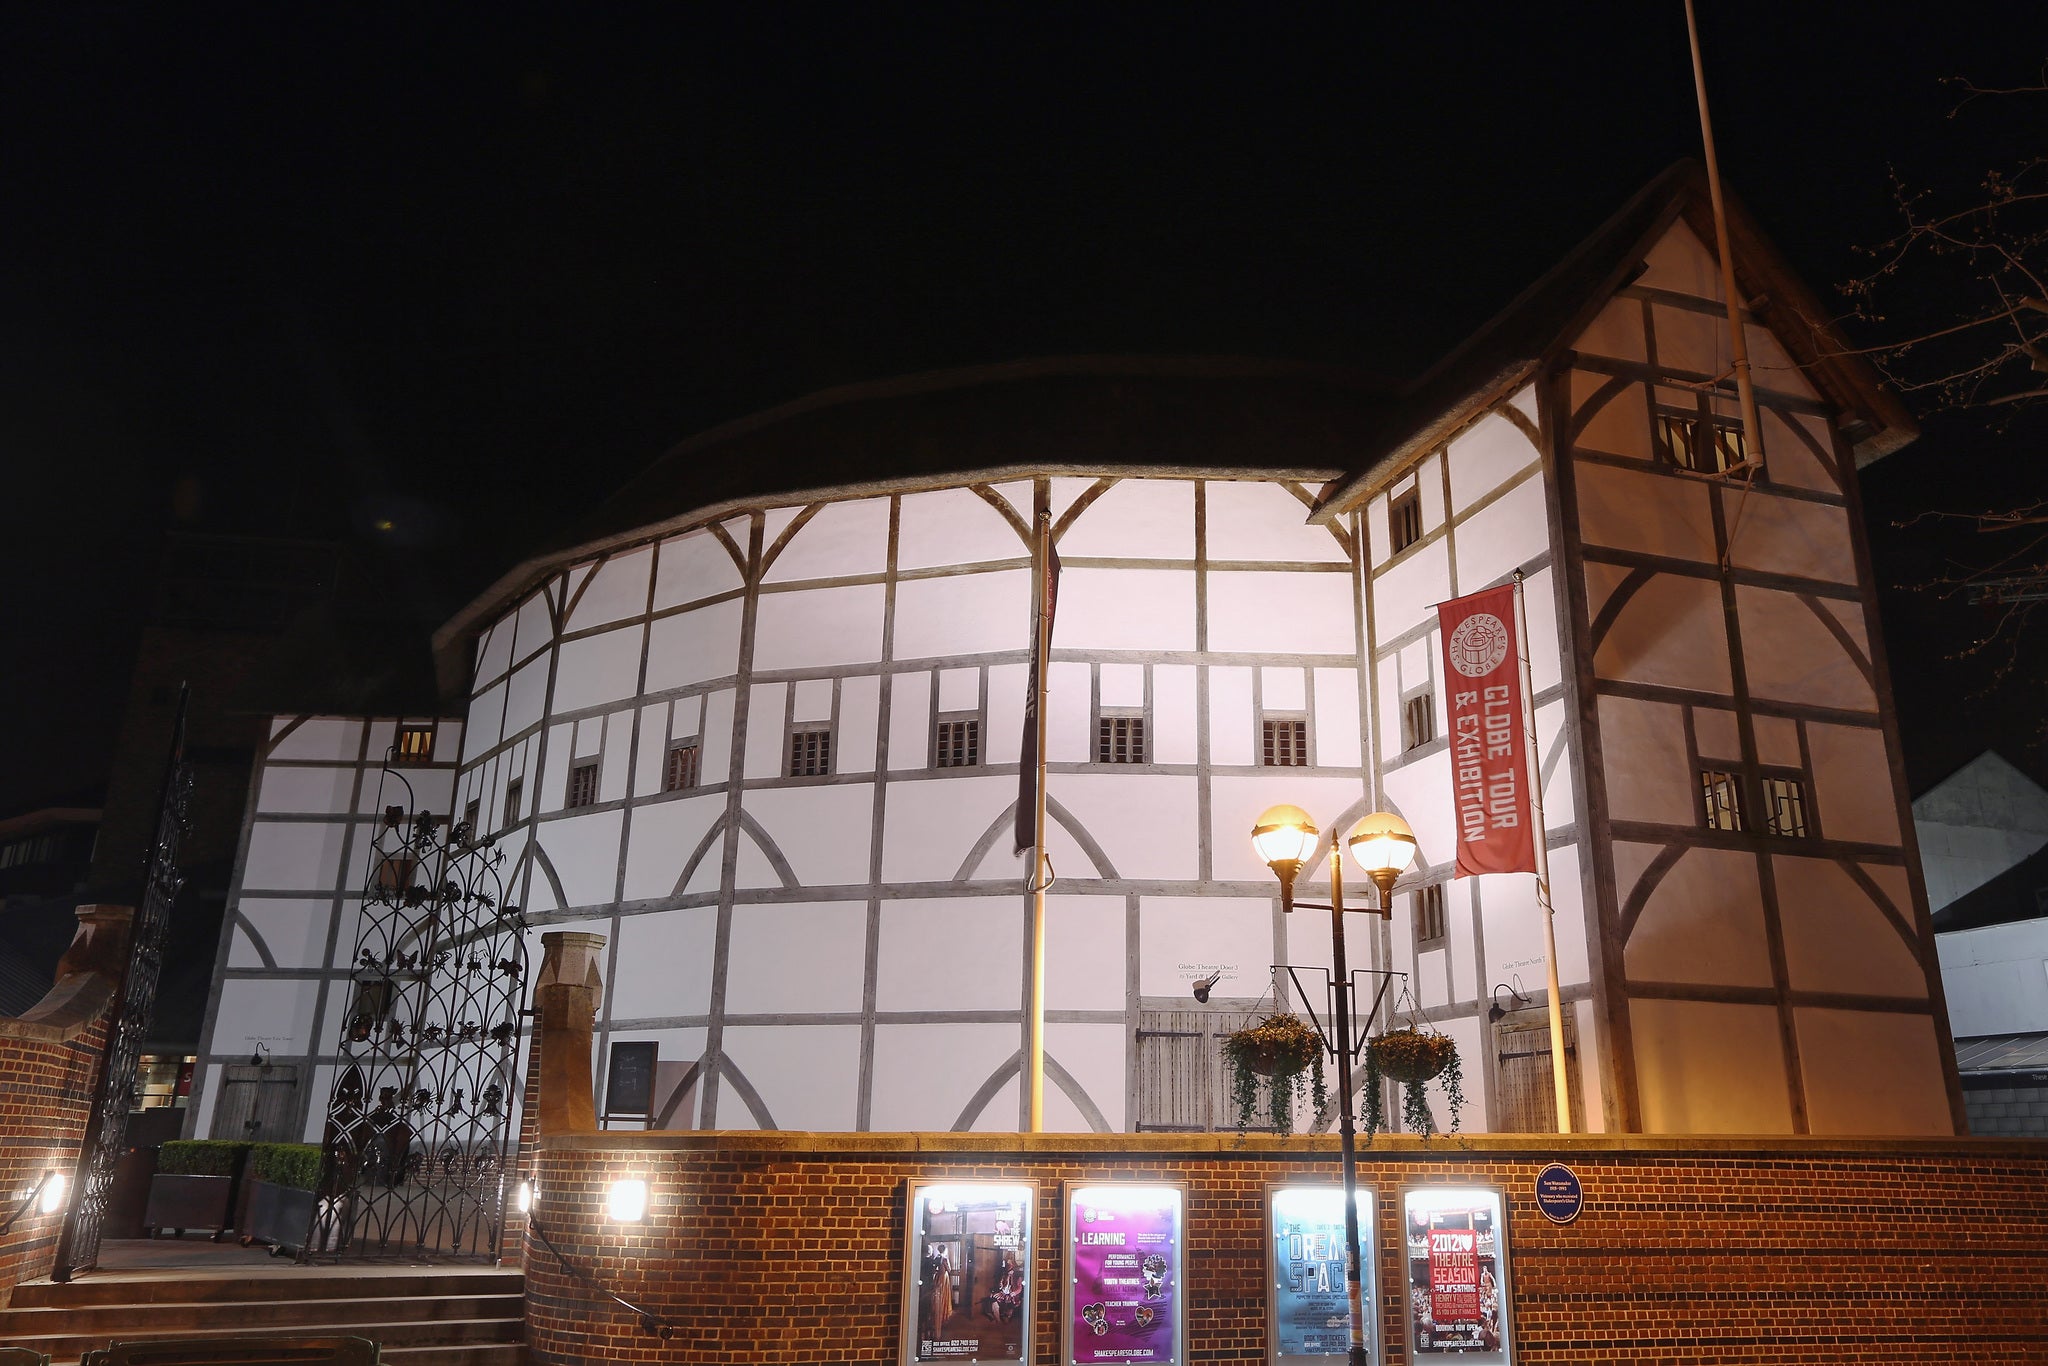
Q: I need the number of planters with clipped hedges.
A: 2